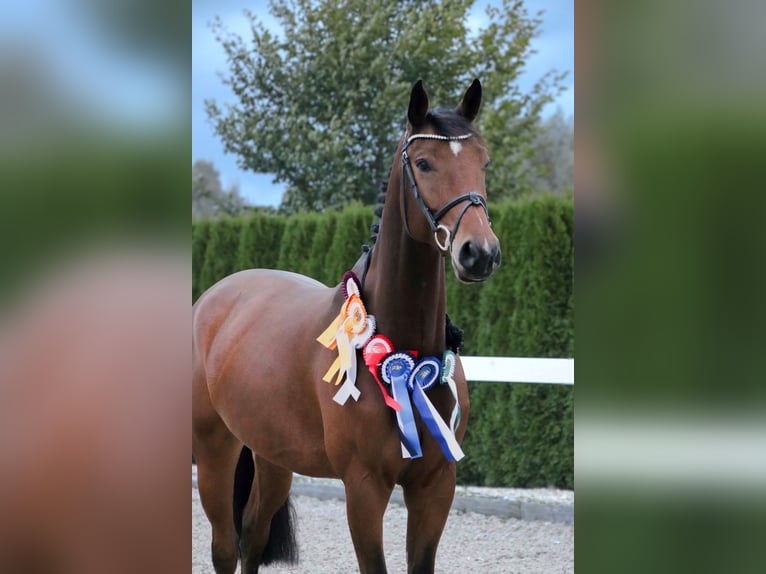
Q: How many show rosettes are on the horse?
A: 7